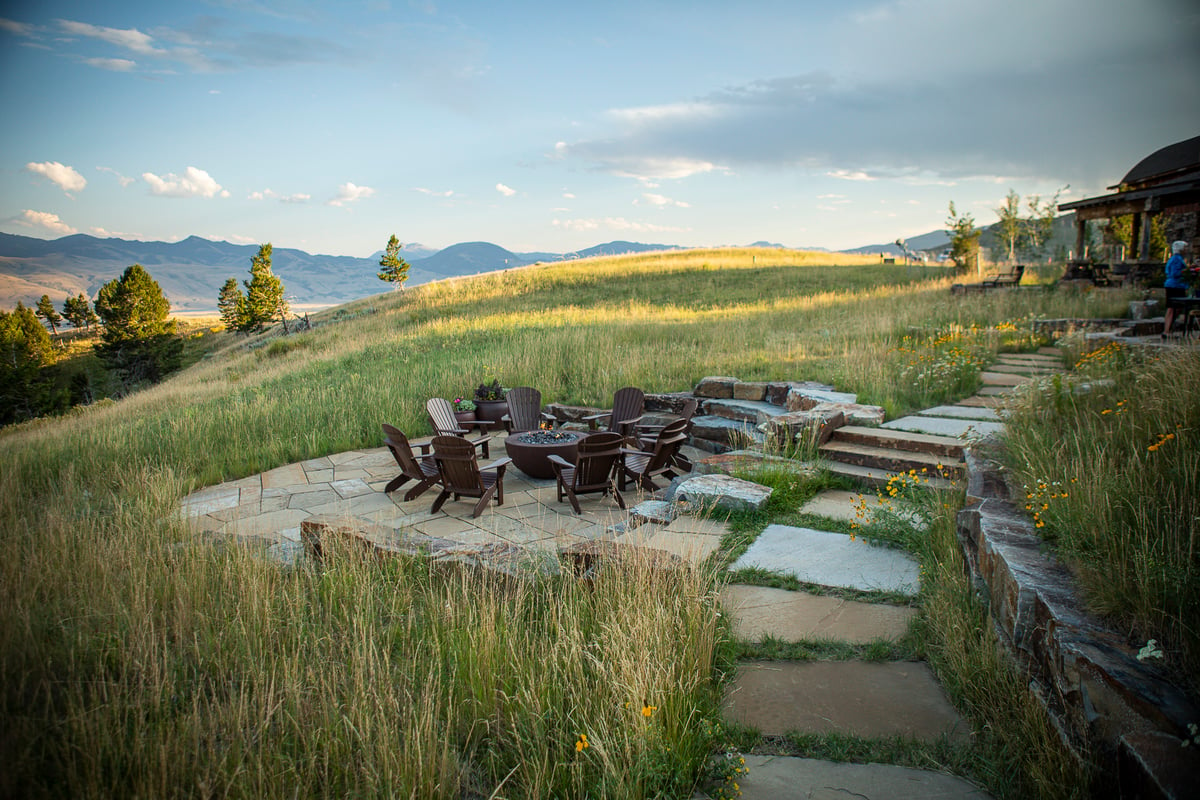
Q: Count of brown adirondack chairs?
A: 8